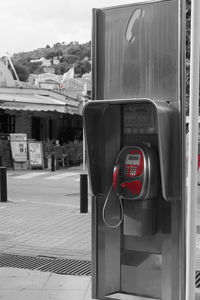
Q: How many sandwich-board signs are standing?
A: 2